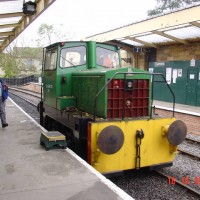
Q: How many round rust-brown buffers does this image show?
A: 2